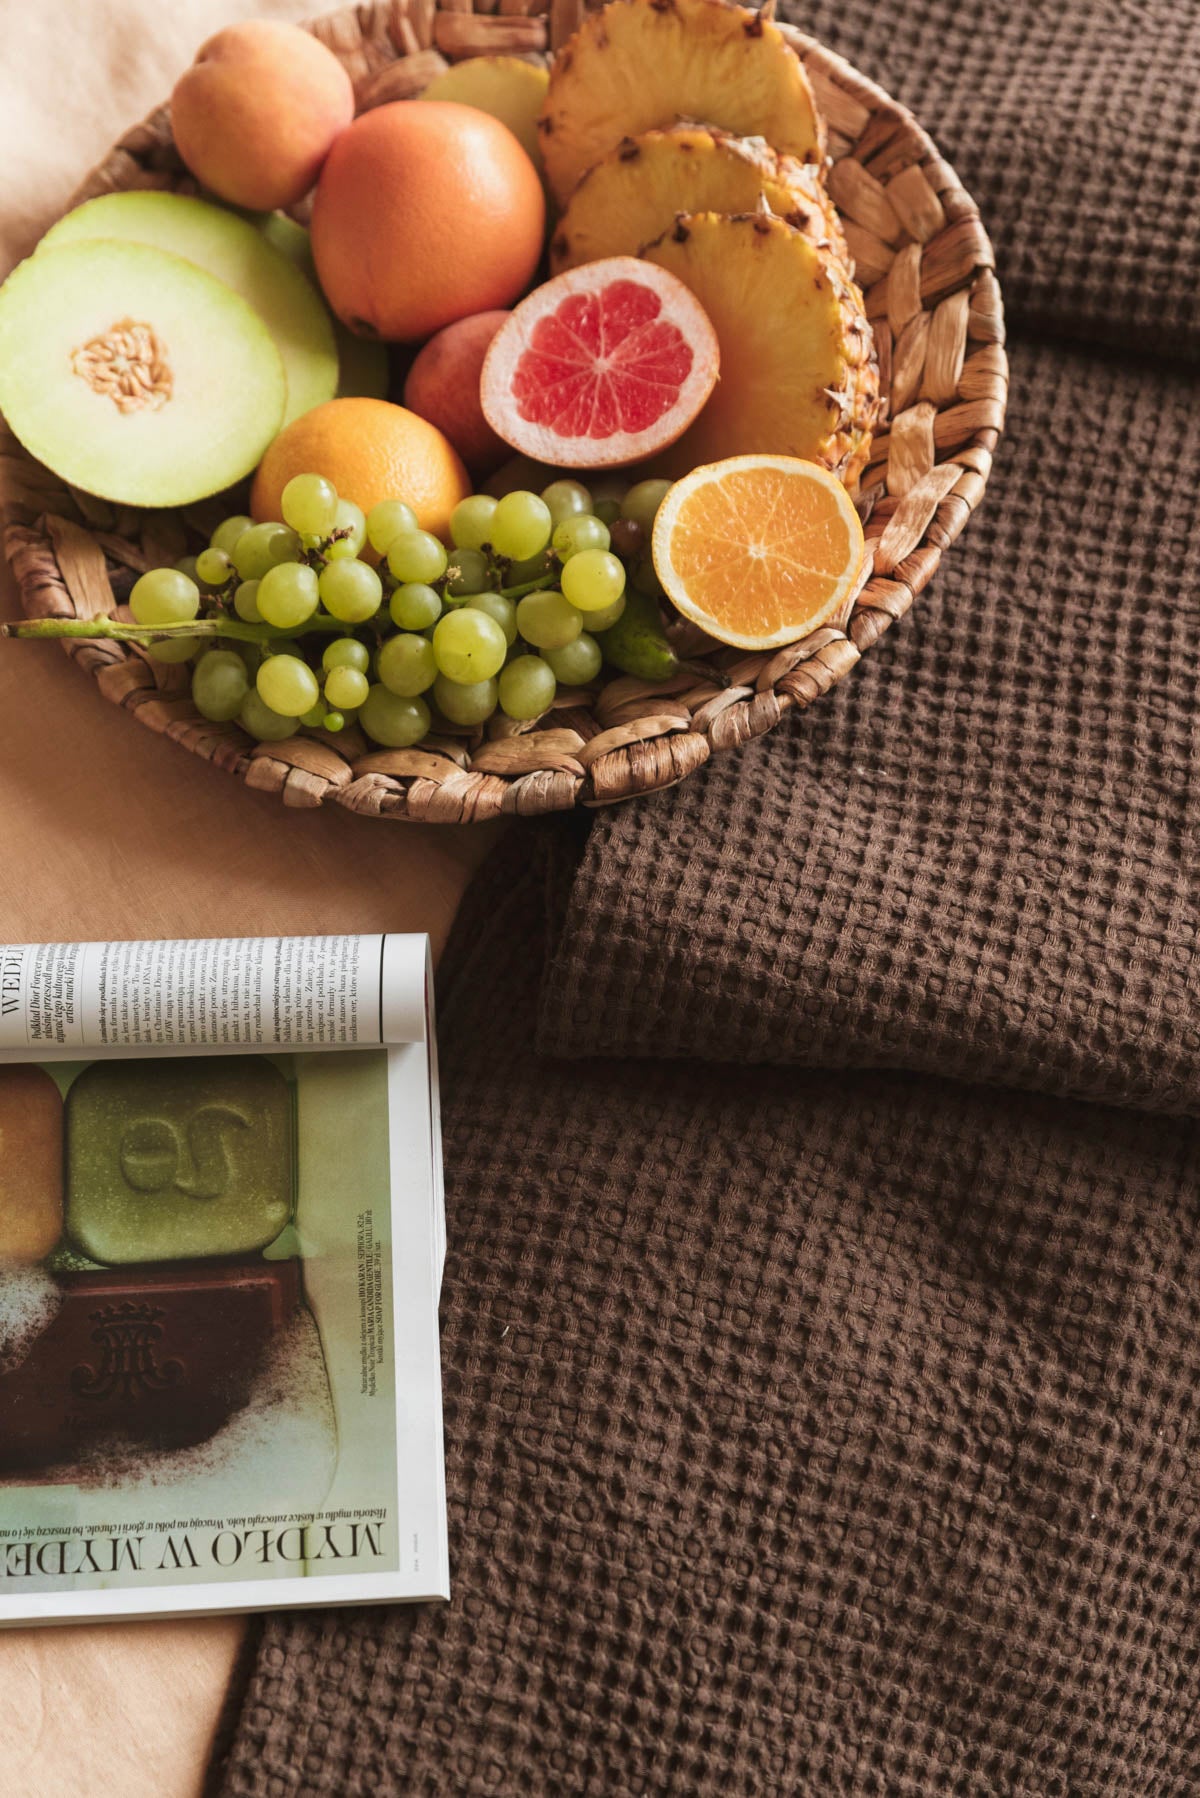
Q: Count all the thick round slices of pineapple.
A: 3